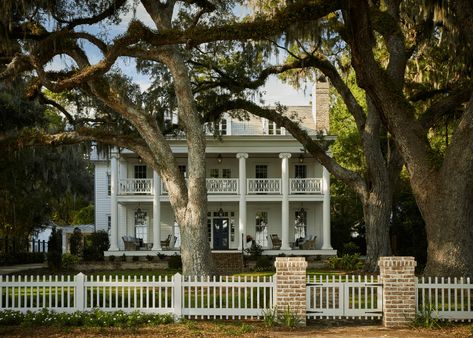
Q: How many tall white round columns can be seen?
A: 5